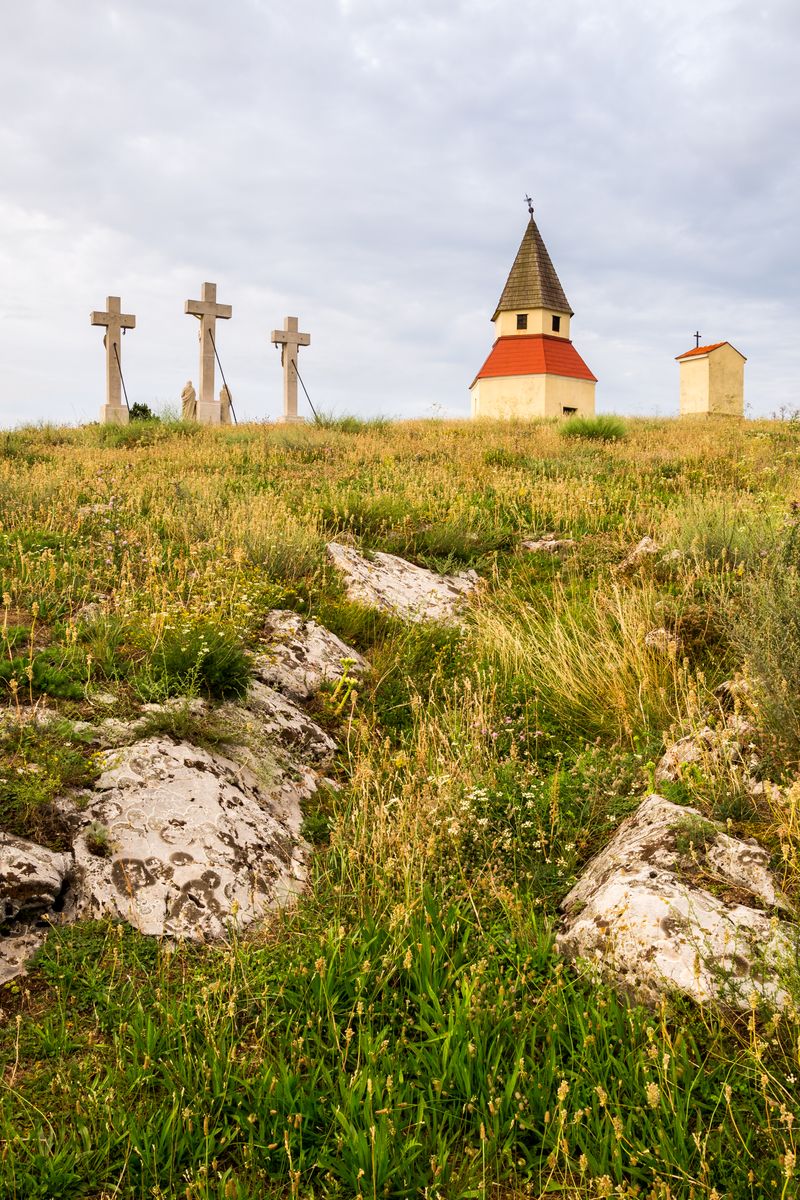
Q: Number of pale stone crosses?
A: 3